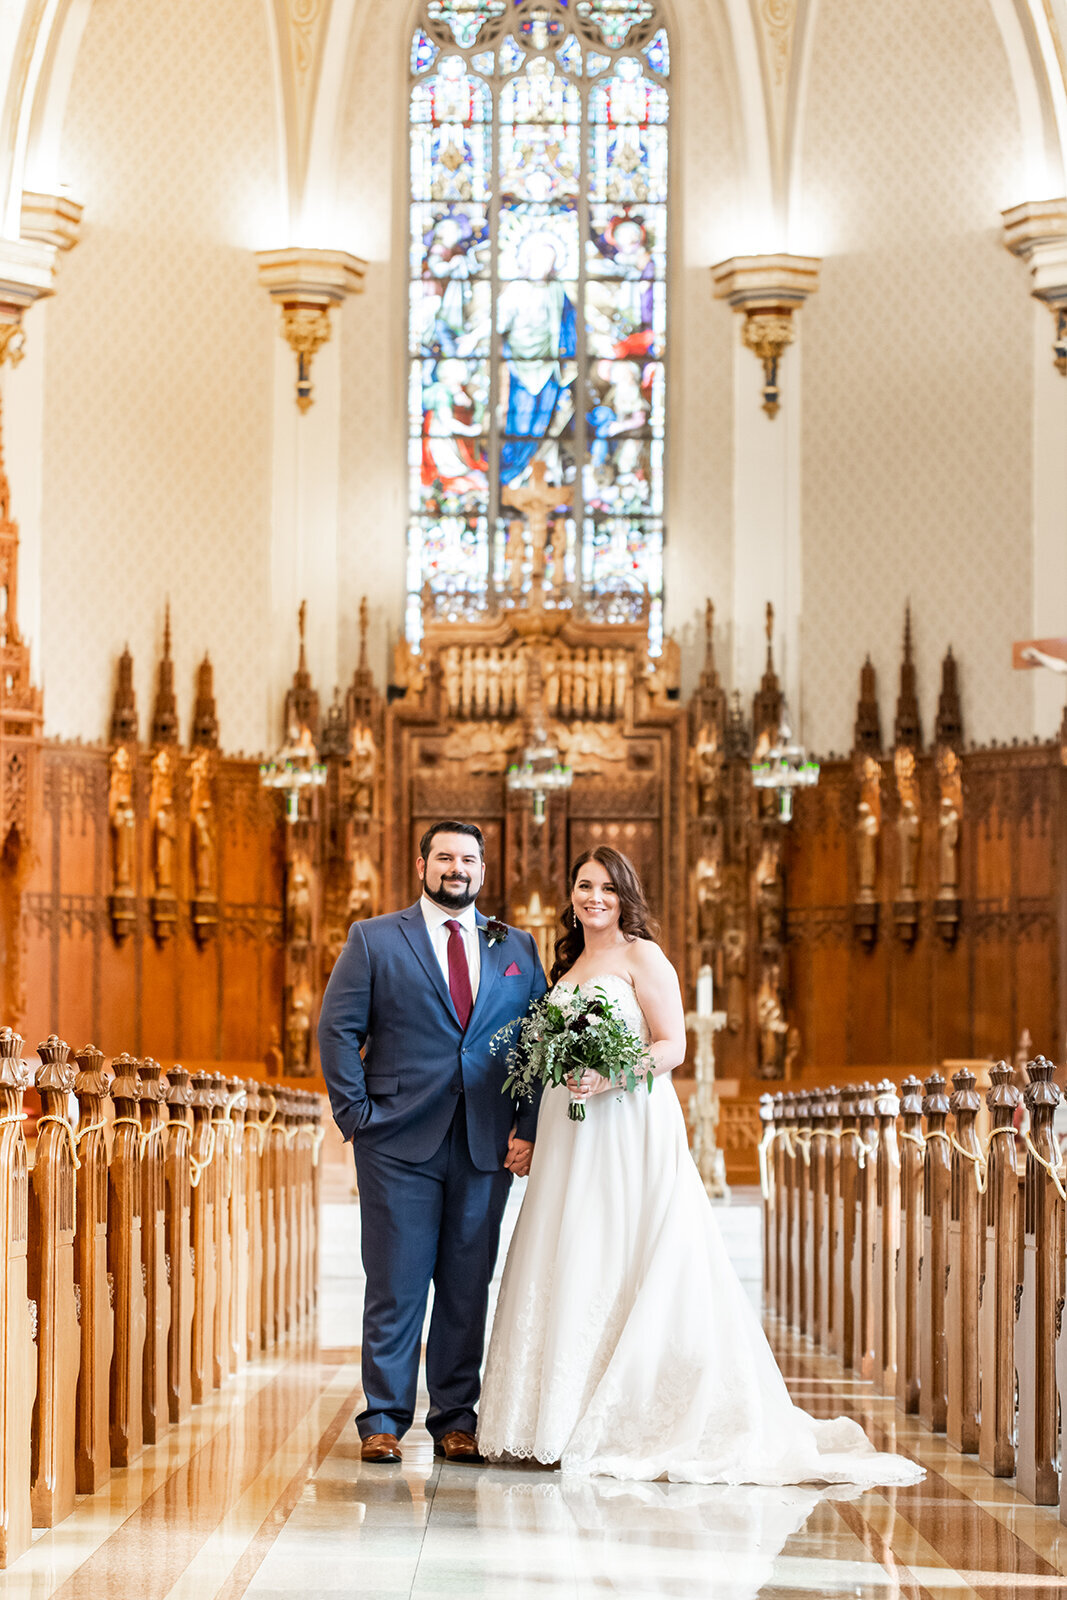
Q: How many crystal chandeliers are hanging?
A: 3